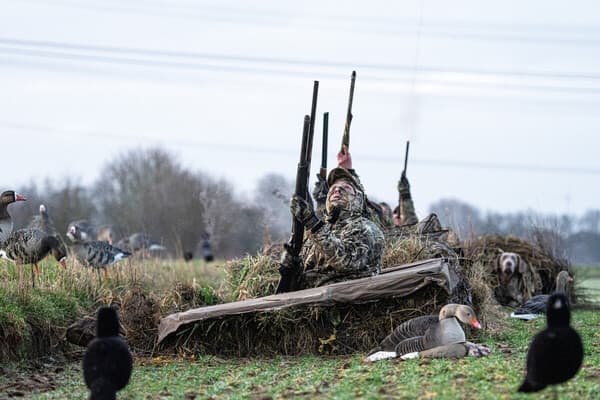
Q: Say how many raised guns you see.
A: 4